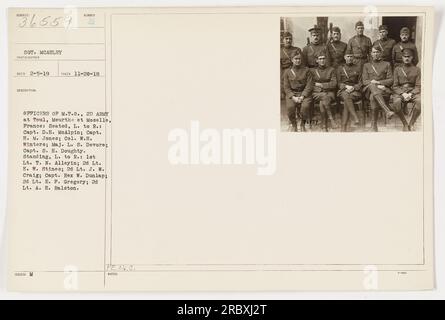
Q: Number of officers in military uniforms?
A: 11